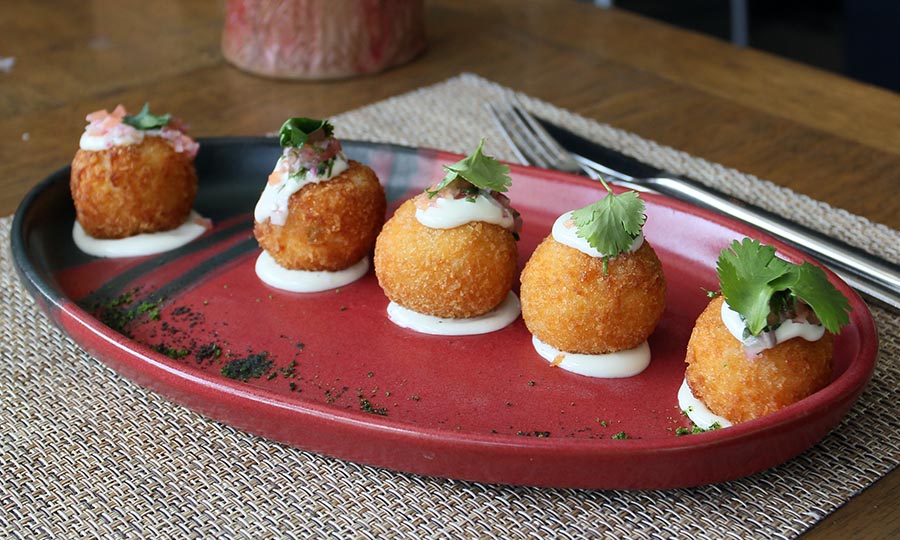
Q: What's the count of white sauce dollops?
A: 10